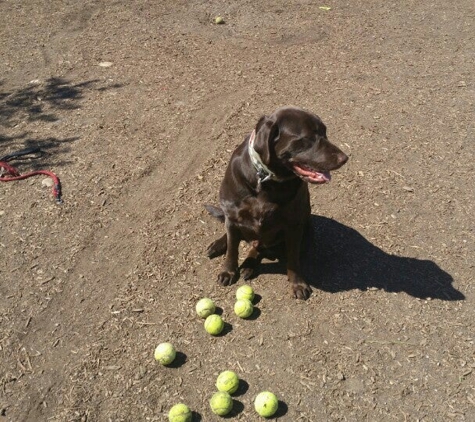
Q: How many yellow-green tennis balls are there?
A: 10